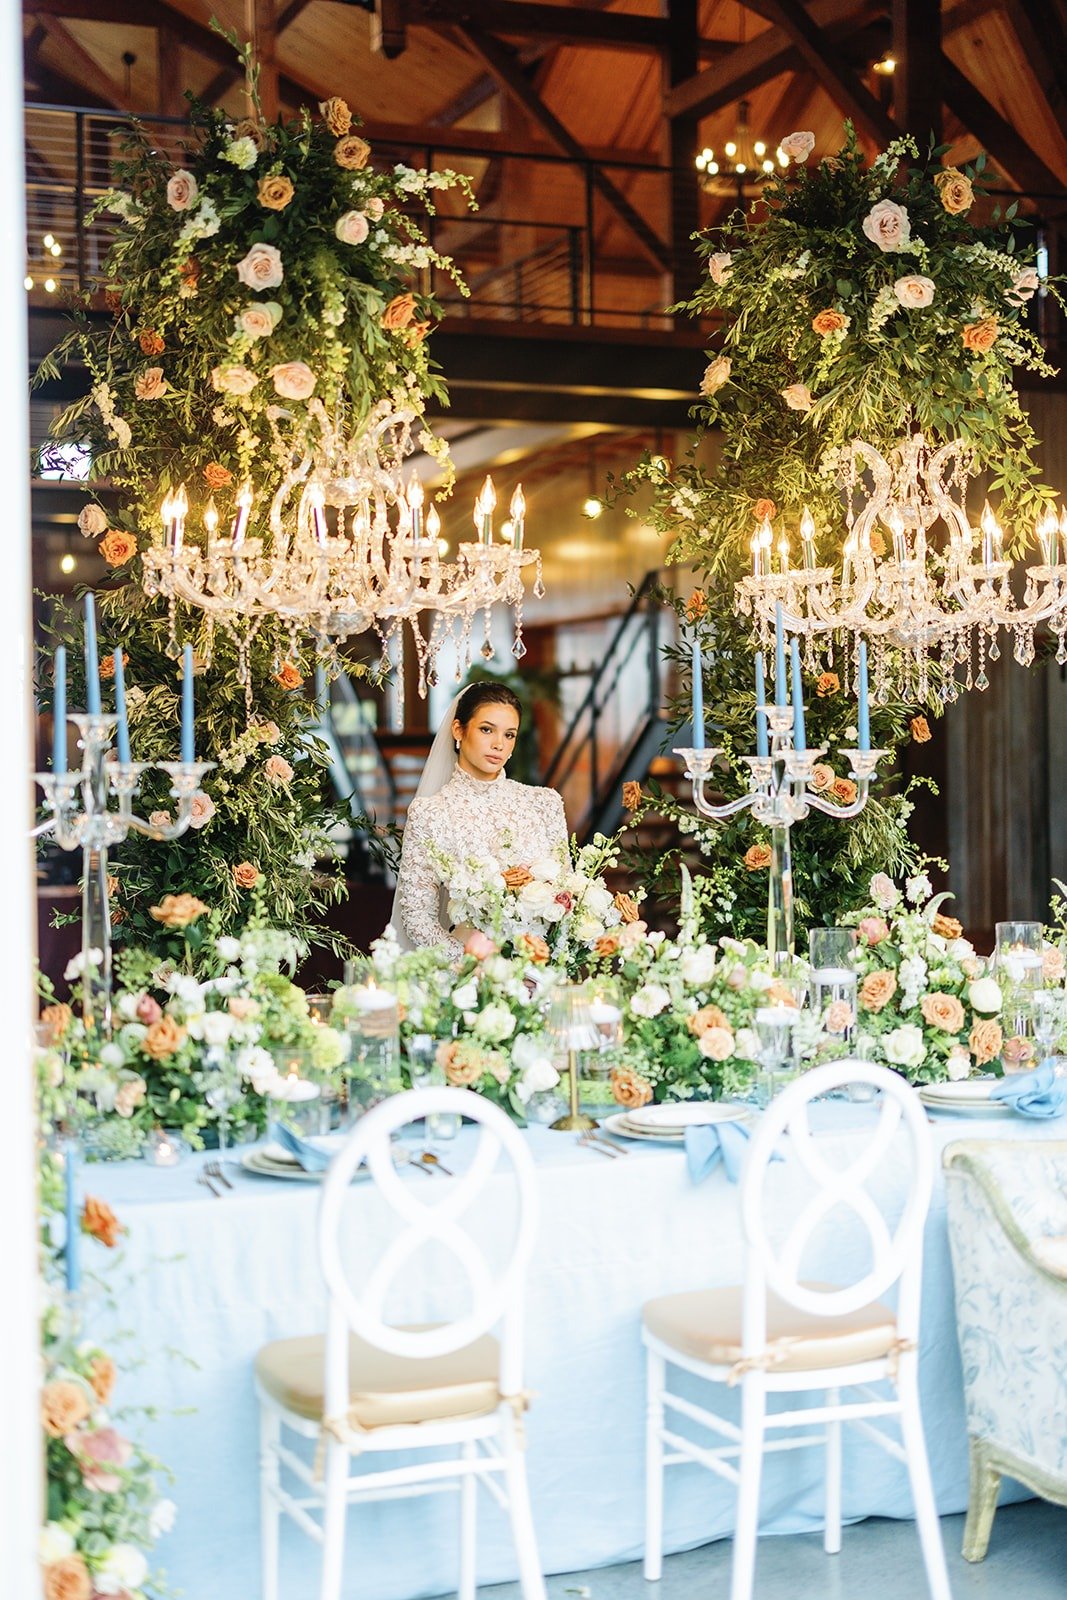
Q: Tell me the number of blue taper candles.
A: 10